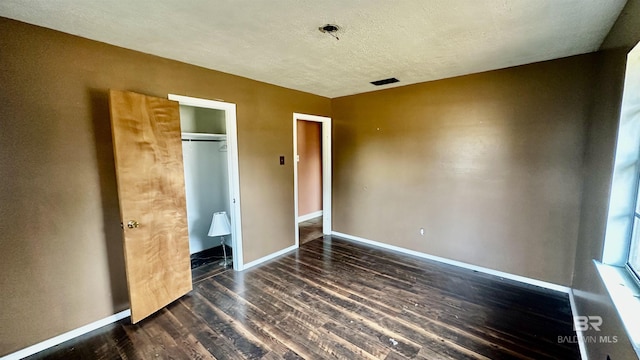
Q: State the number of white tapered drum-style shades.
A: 1